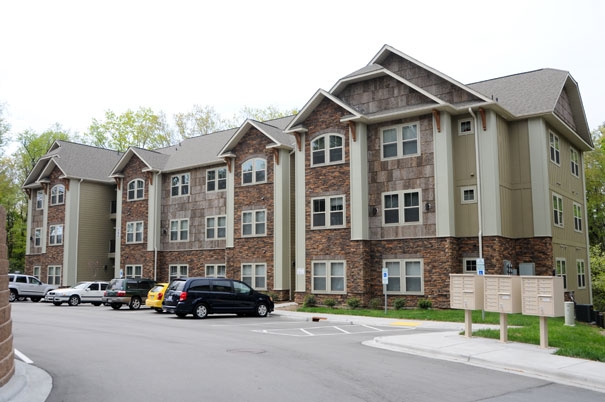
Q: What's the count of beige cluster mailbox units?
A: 3